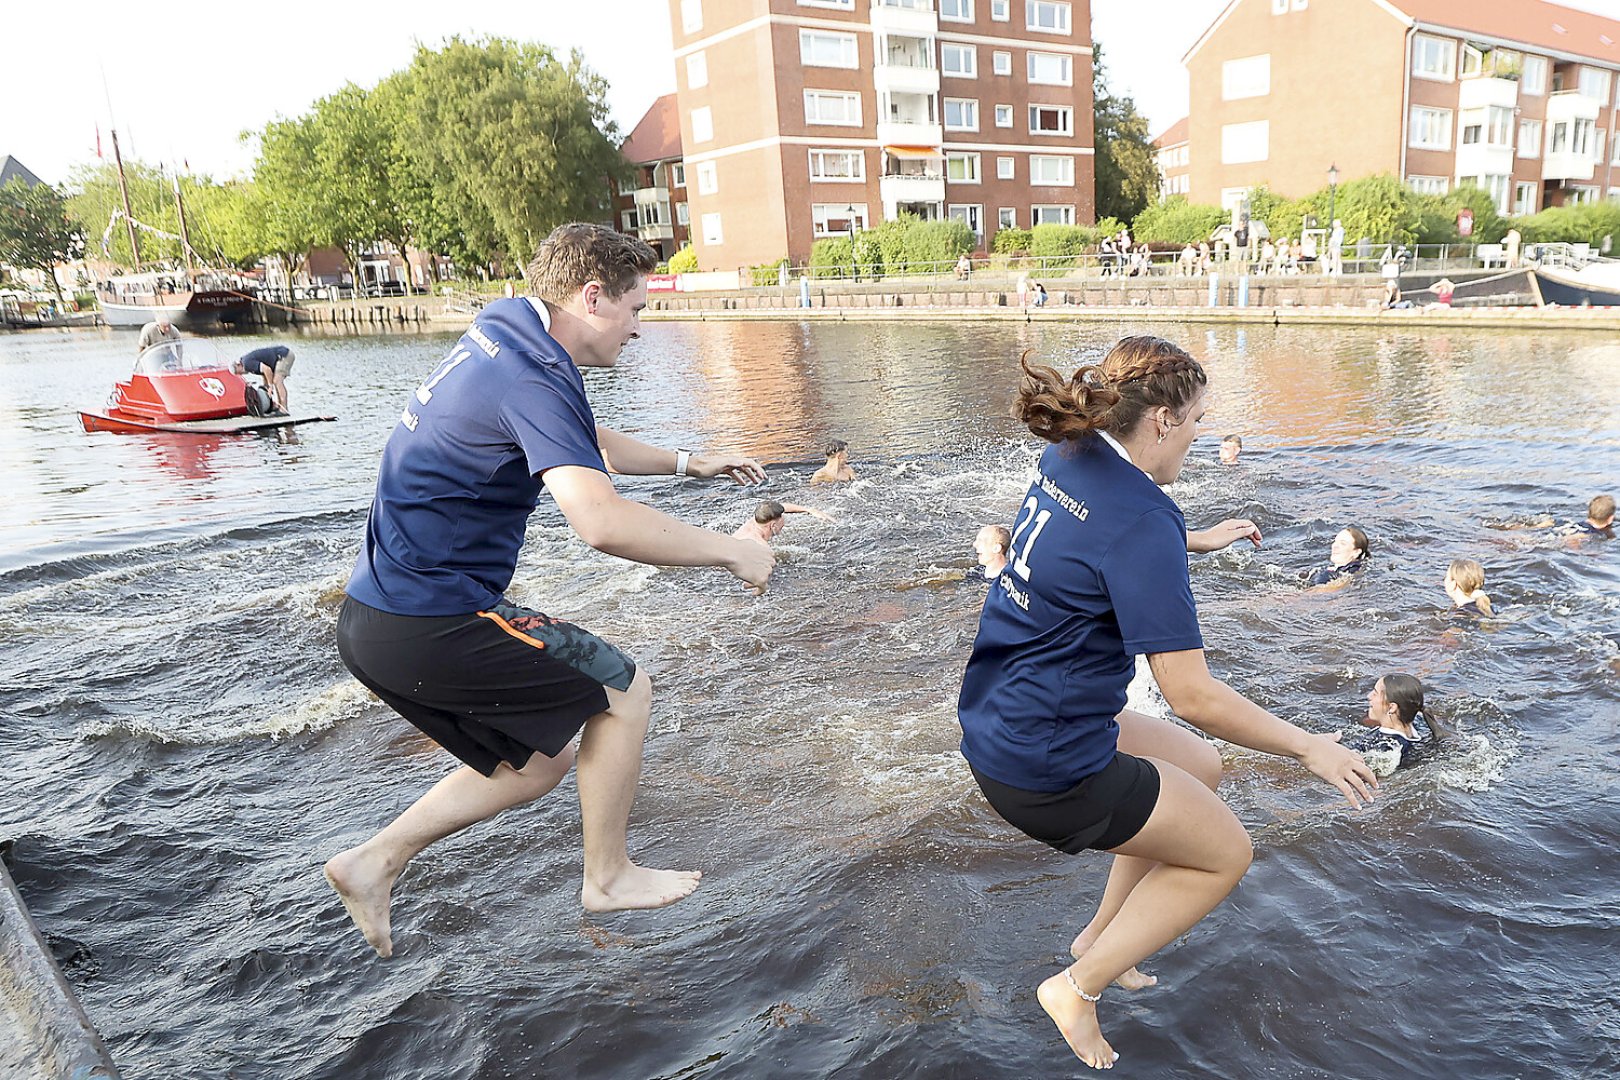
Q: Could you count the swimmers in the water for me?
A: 8